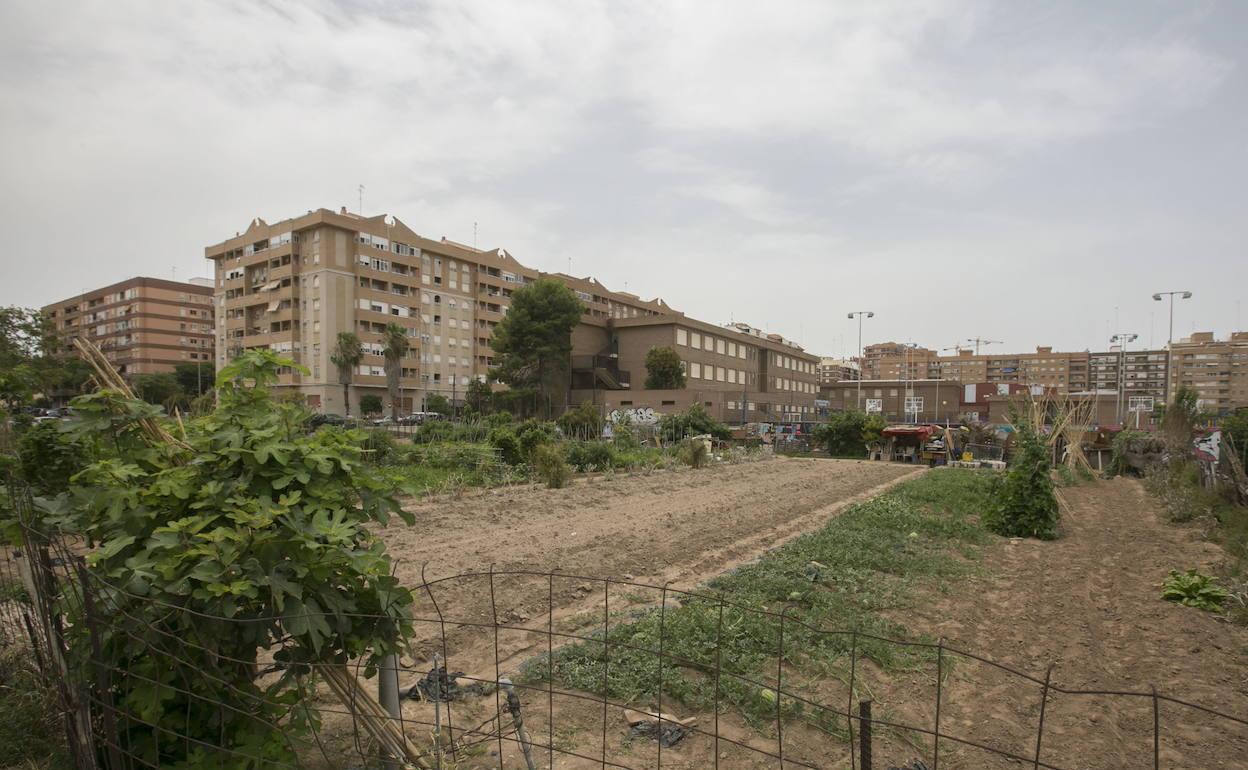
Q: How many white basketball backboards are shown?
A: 3